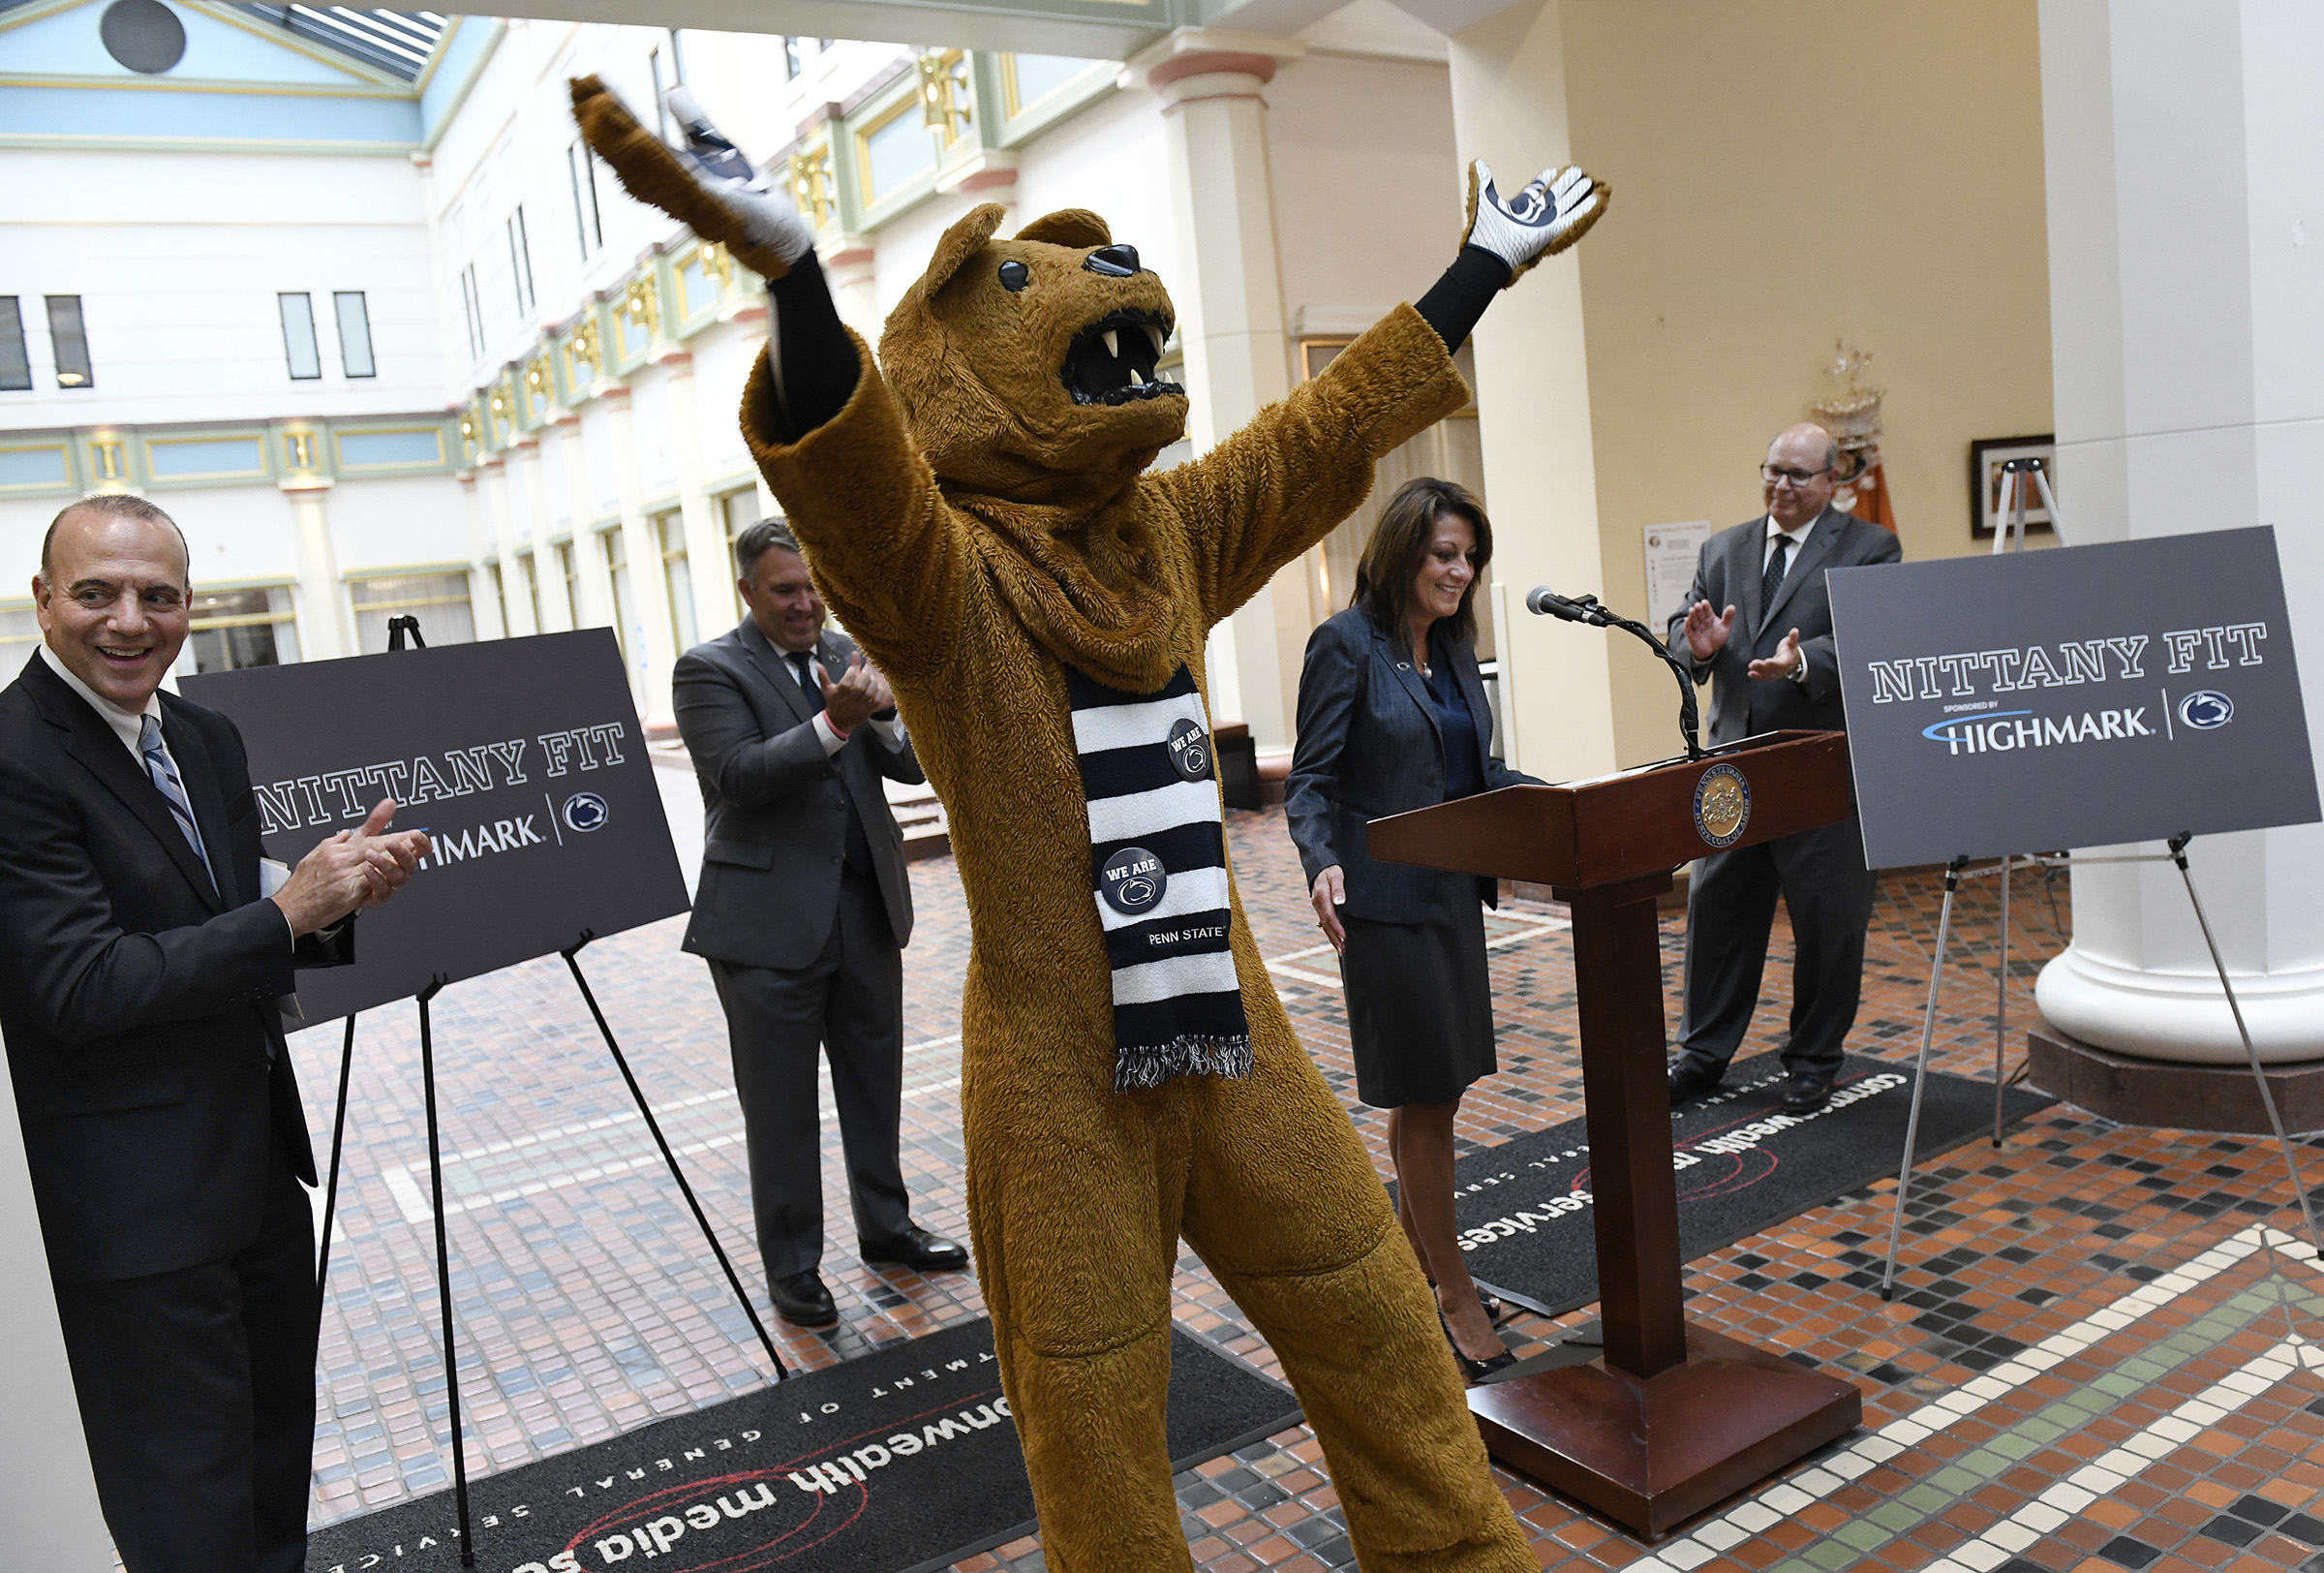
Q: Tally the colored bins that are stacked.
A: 0